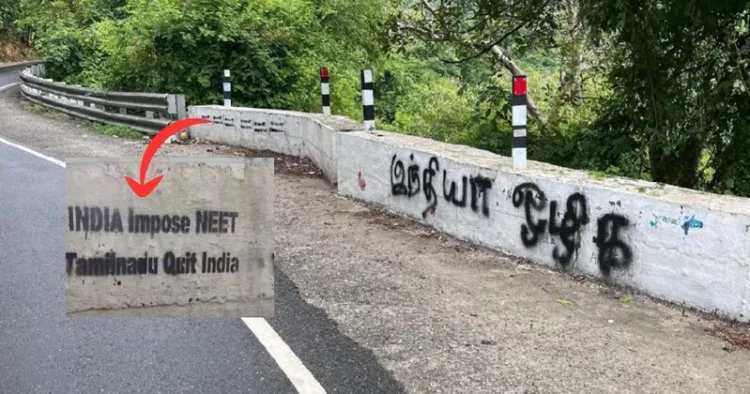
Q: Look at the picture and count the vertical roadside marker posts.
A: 4